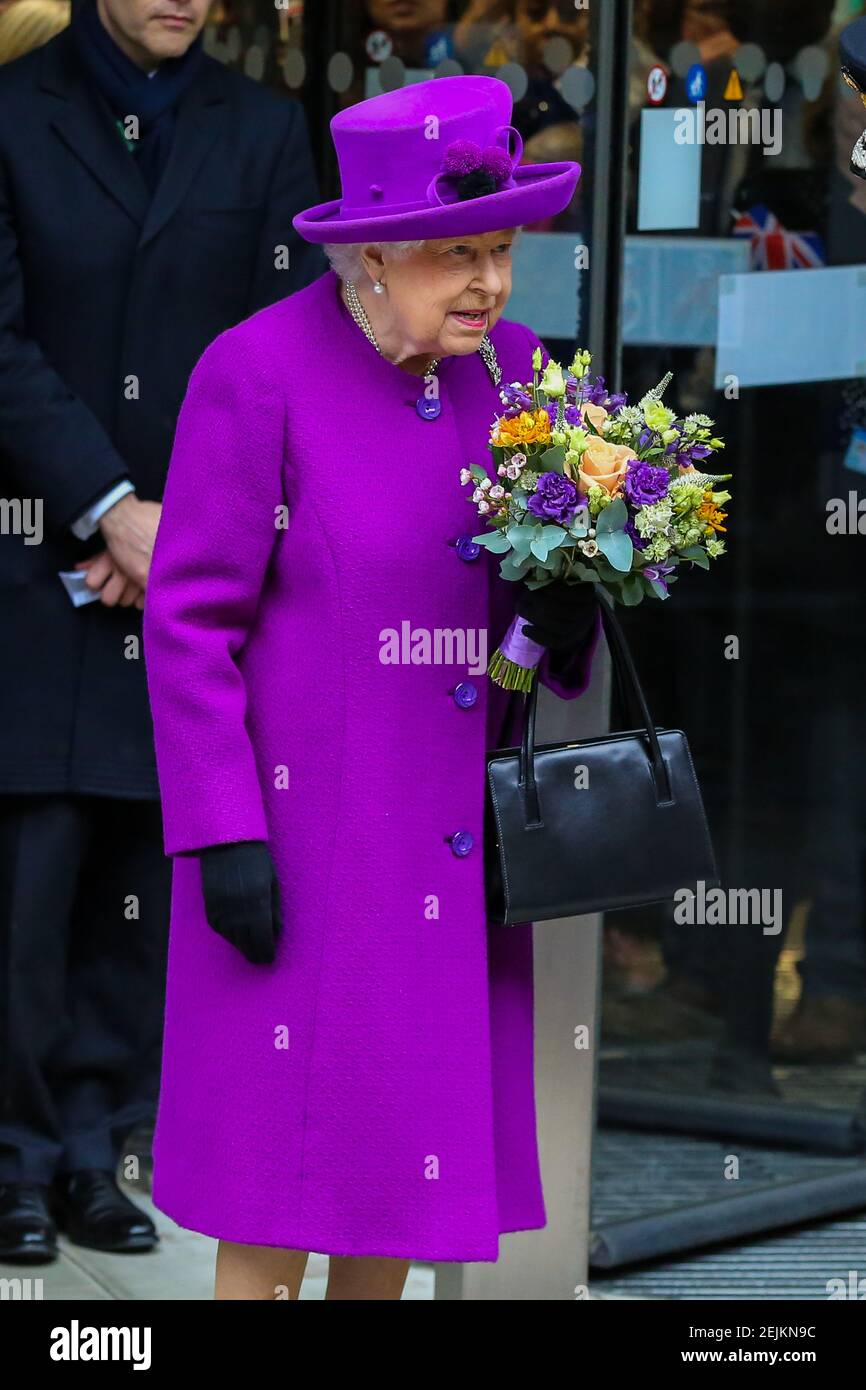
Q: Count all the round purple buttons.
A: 4